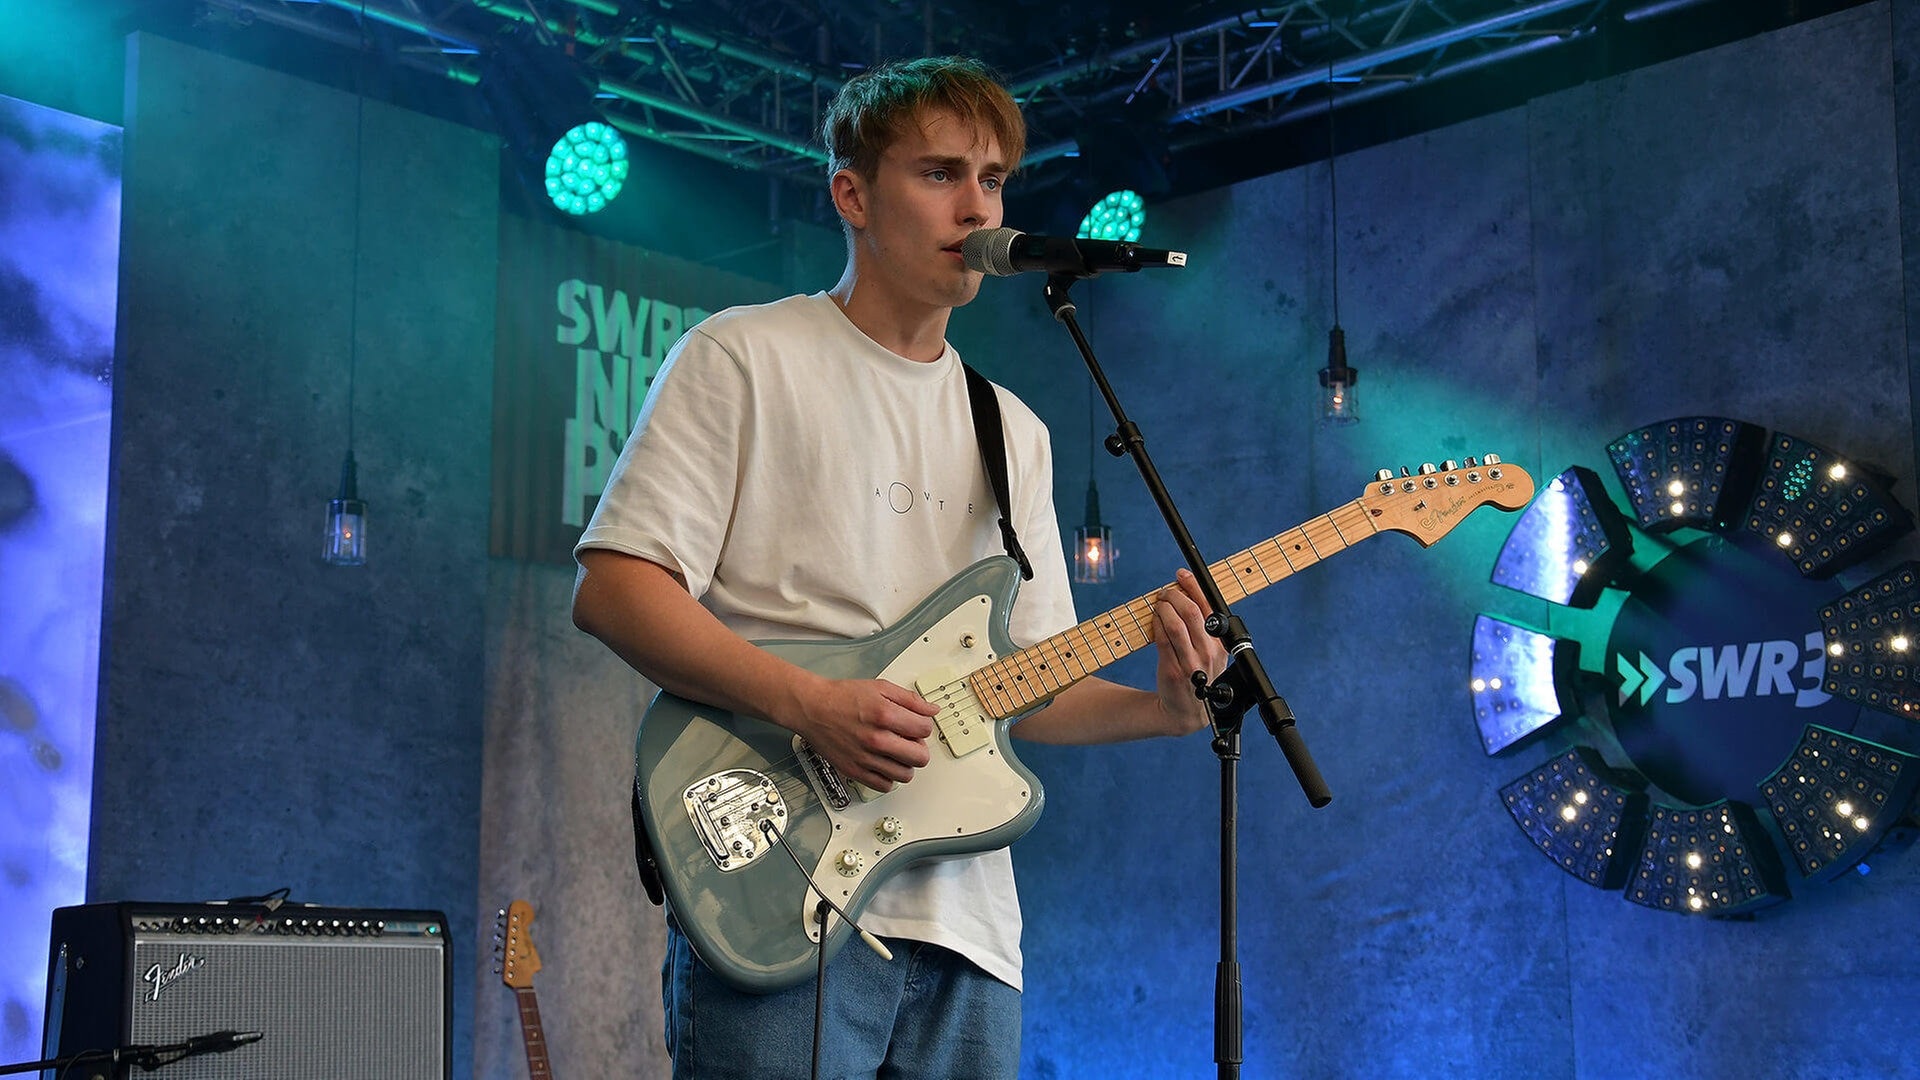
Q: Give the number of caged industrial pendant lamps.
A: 3